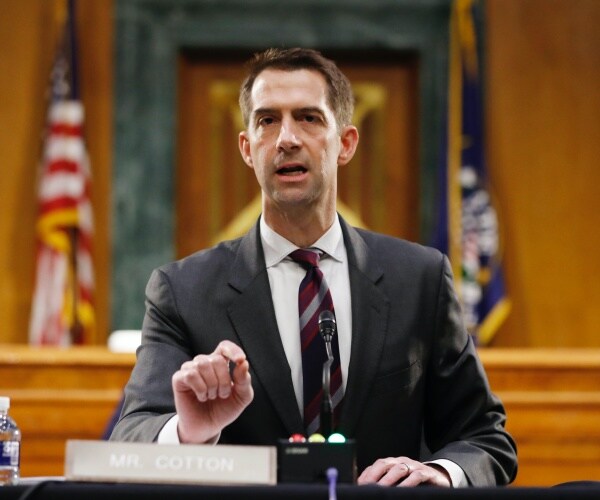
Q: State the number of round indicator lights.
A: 3